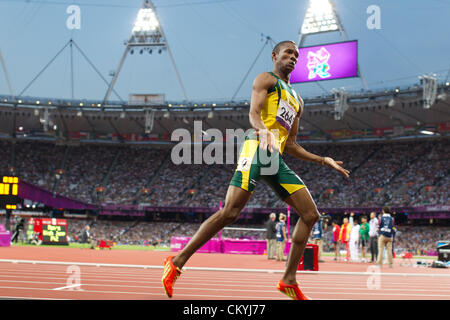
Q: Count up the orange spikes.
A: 2